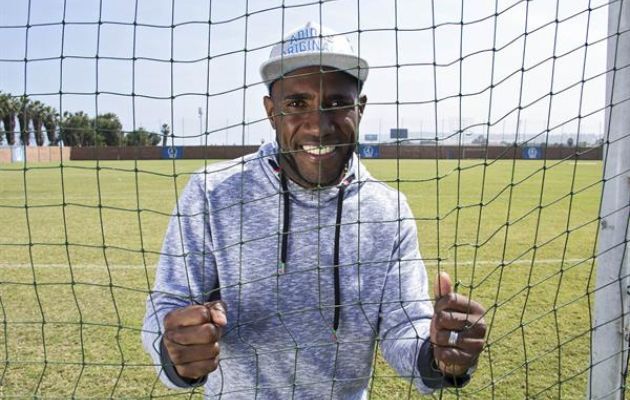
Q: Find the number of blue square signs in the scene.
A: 3